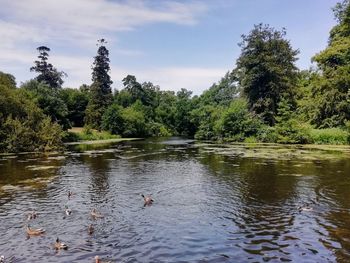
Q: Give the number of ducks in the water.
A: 11